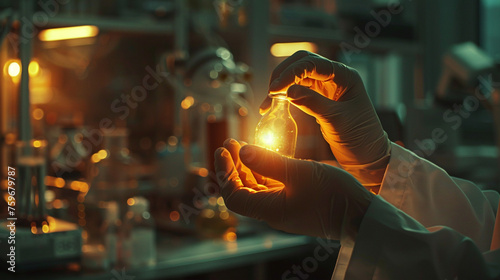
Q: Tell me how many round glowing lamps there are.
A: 2